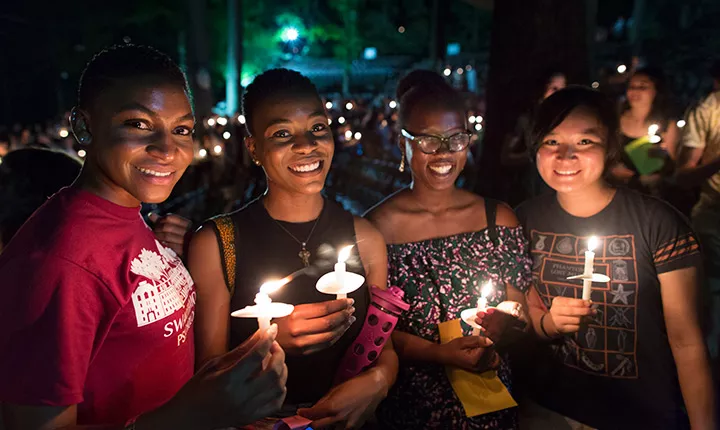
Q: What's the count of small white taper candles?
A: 4